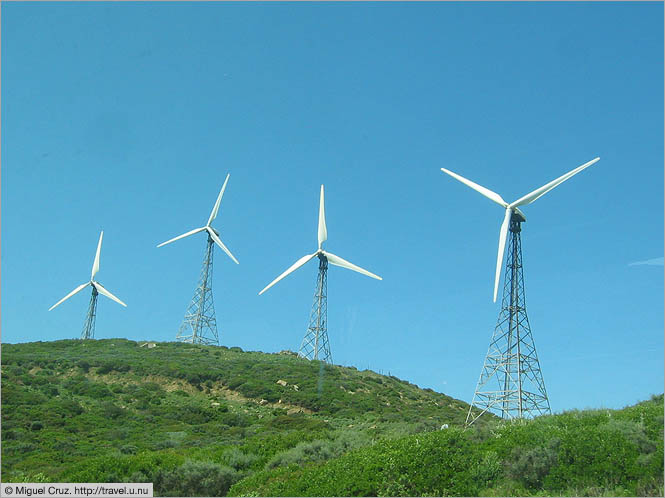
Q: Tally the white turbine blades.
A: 12